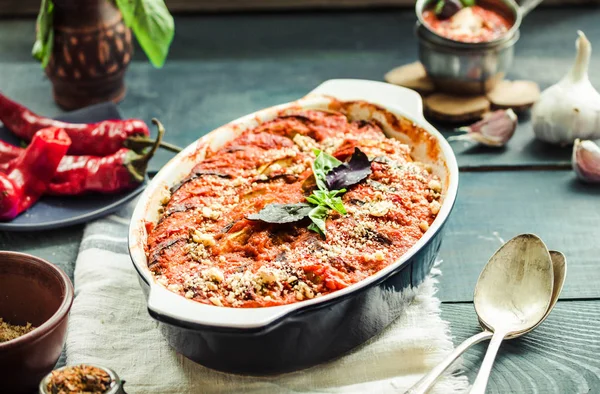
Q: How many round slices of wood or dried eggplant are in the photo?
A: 3